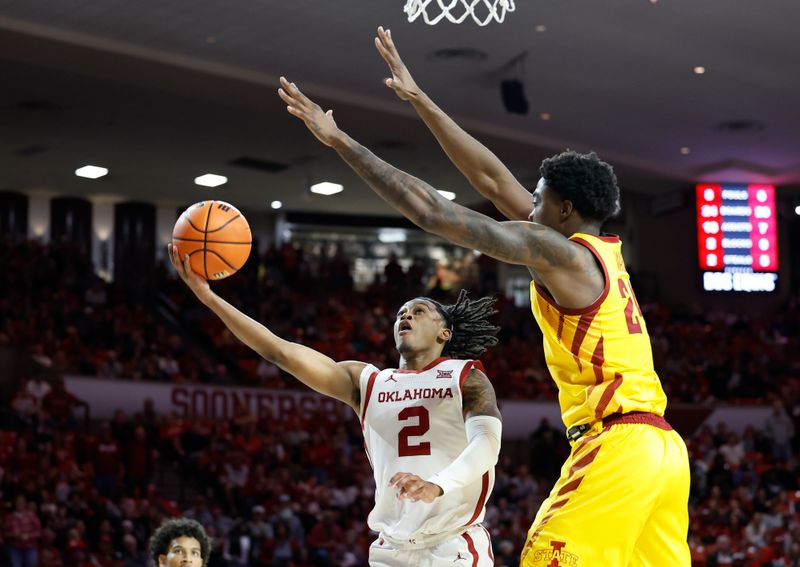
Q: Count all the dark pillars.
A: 3